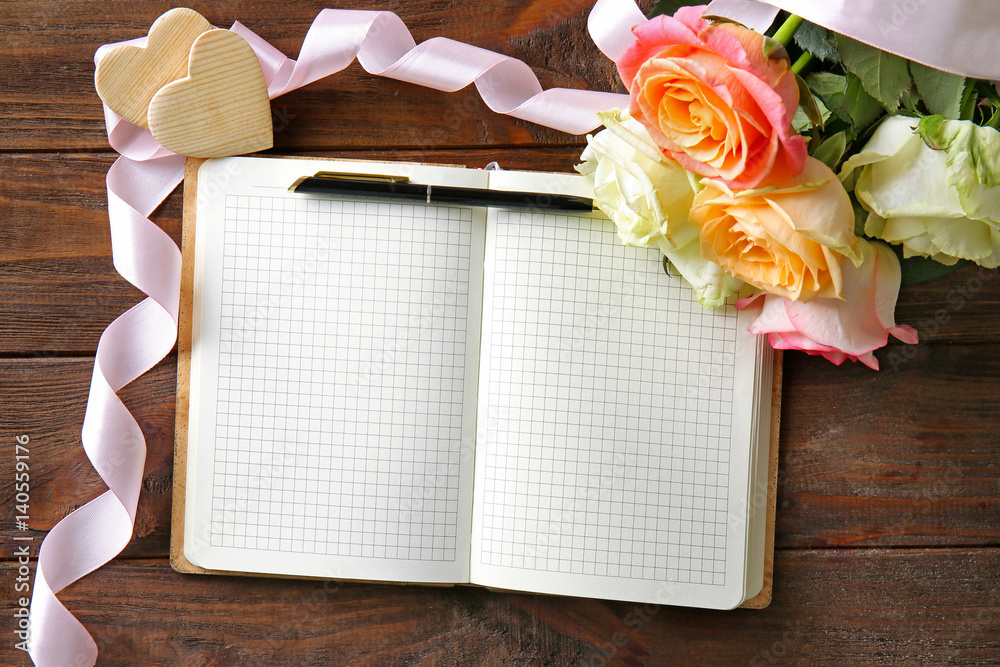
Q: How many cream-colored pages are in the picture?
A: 2